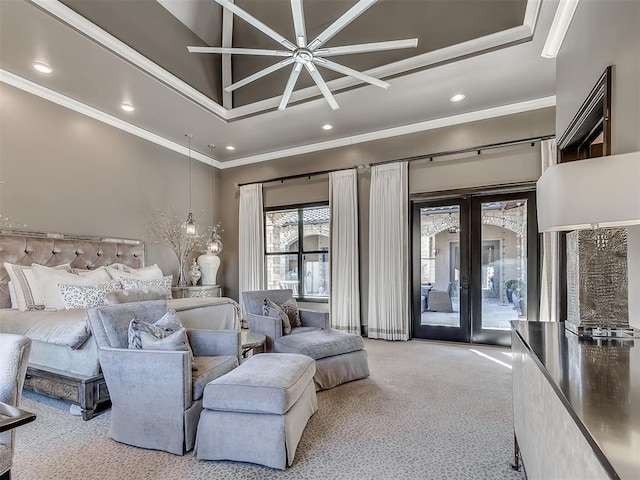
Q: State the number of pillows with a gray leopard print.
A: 2